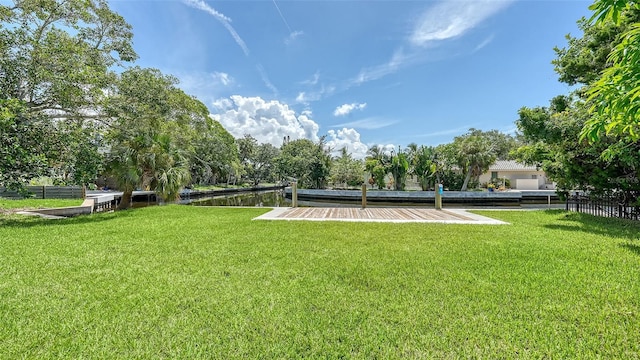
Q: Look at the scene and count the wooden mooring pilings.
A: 3